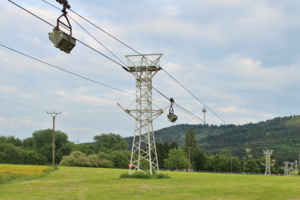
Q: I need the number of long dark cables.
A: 4